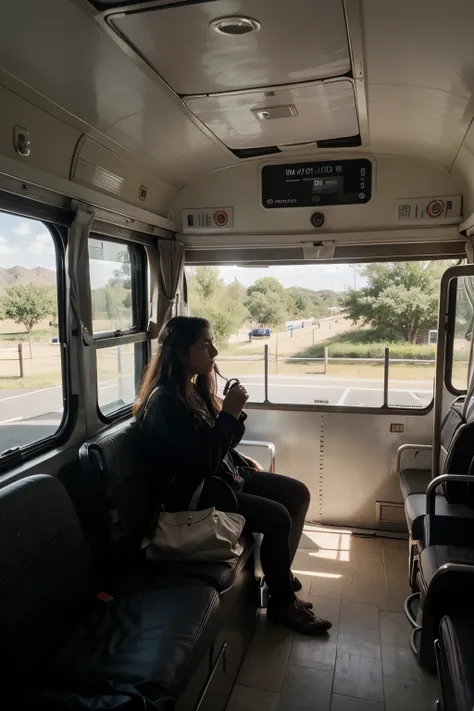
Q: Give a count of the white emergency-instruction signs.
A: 2